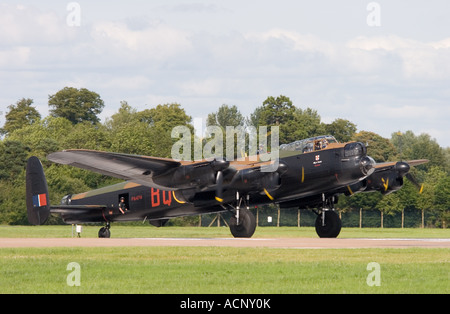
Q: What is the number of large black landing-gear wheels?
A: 2